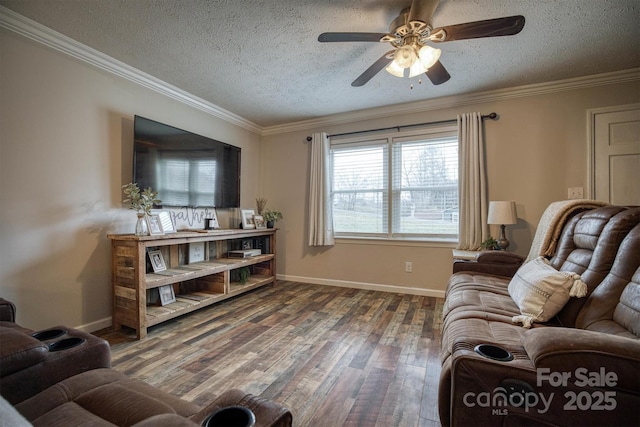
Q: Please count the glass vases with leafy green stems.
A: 1